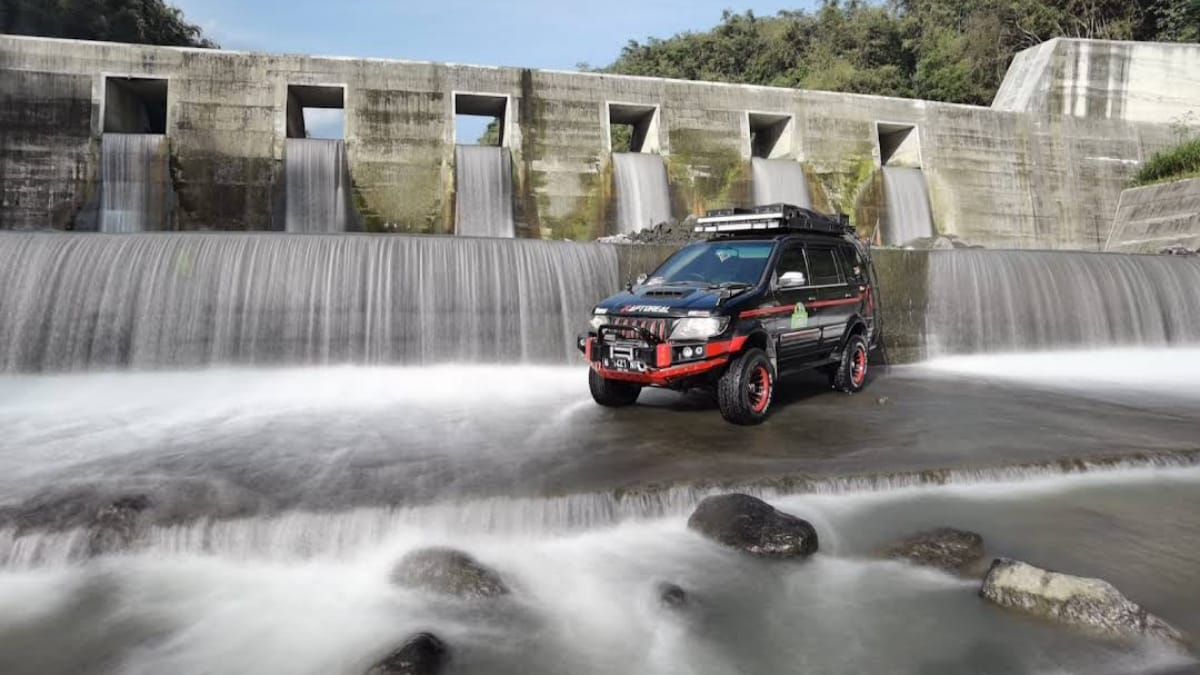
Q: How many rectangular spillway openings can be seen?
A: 6